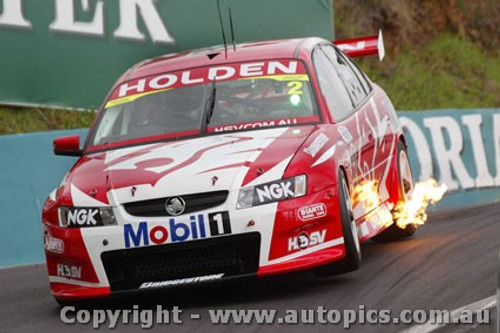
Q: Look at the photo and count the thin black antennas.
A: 2